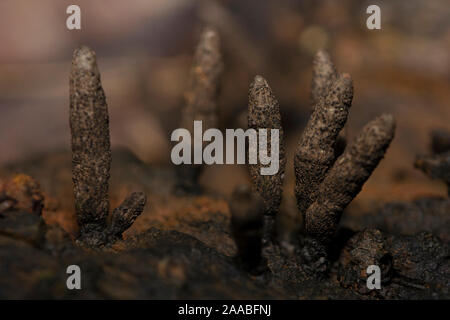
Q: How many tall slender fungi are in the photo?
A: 6